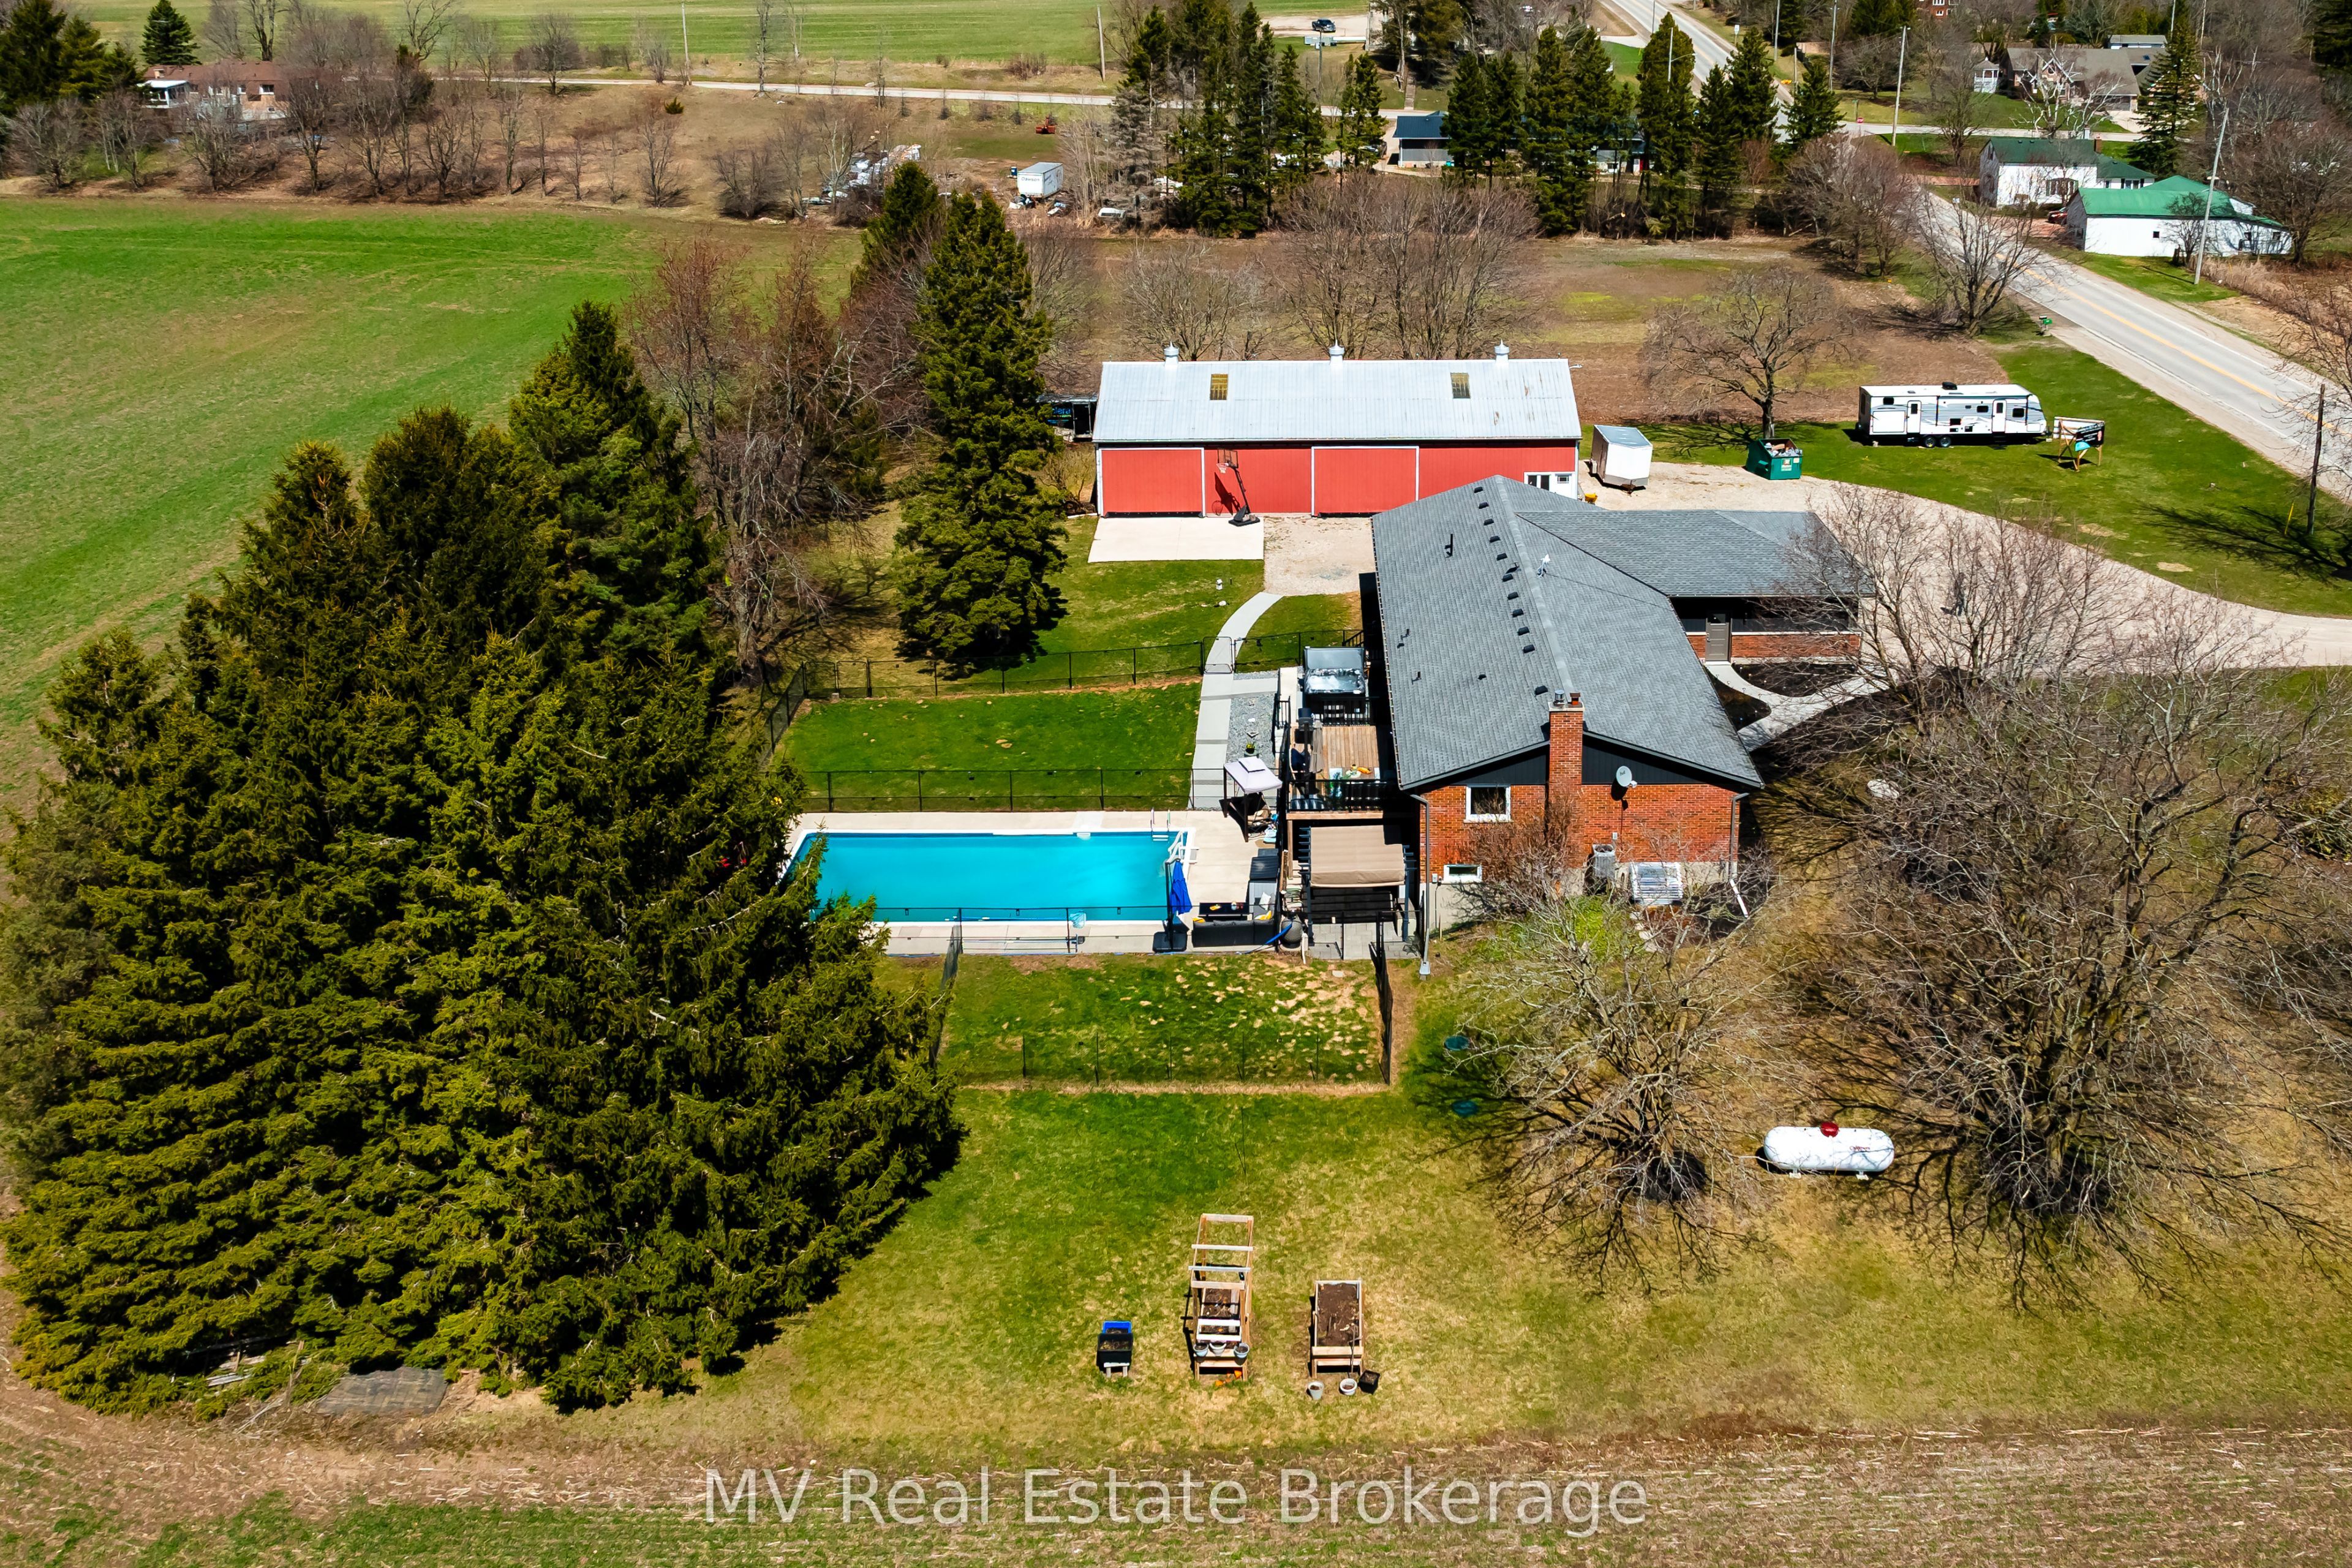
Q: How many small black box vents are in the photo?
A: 11